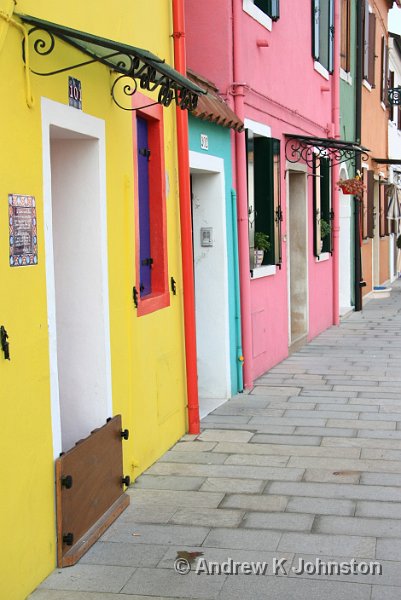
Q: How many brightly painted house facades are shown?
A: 5